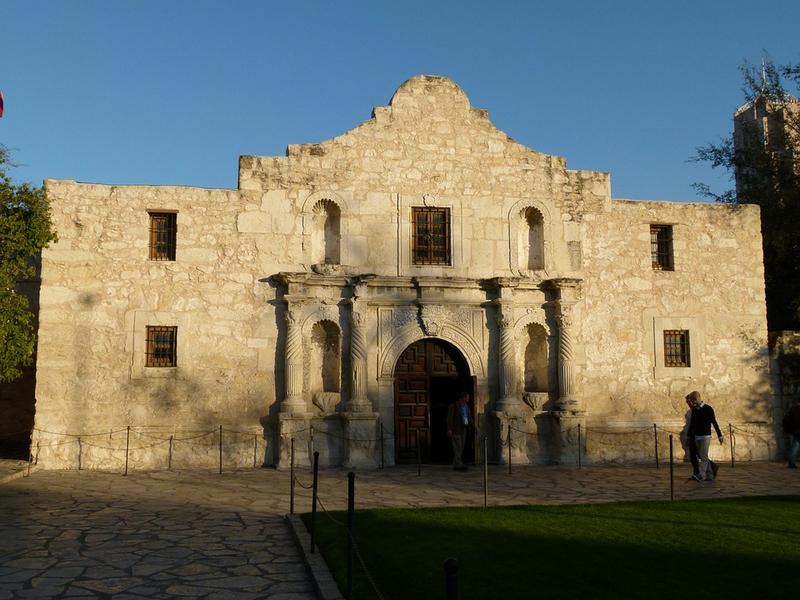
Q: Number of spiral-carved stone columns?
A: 4